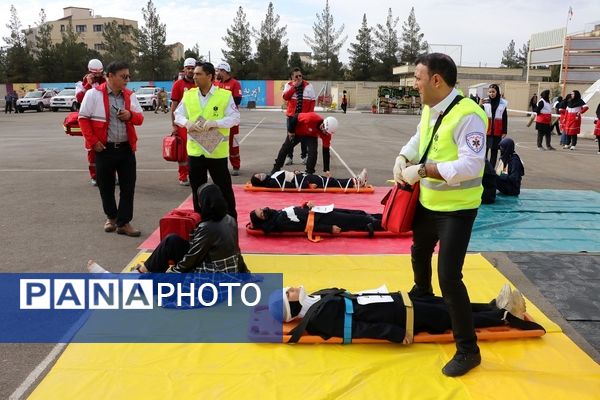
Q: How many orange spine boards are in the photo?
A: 2